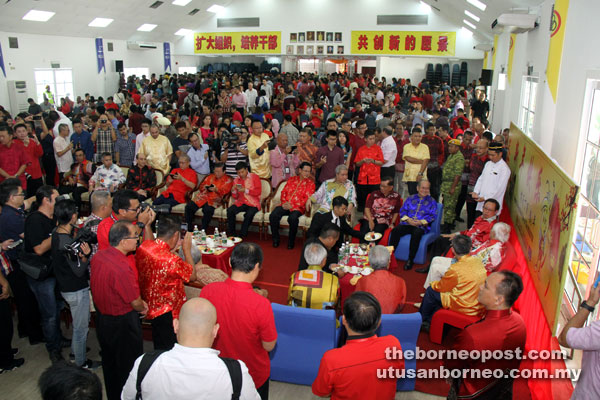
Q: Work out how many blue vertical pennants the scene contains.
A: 3